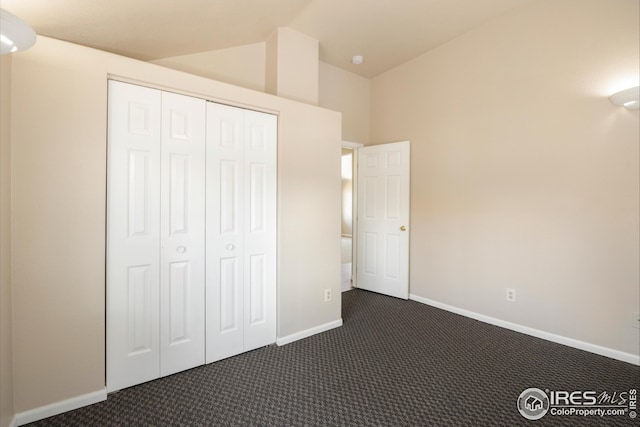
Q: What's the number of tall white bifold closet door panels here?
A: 4